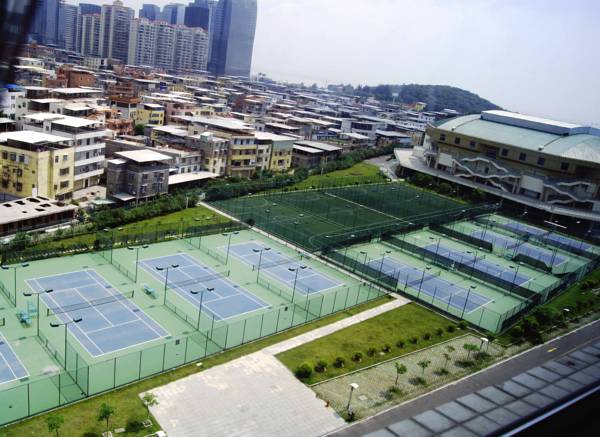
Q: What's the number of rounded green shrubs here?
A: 12